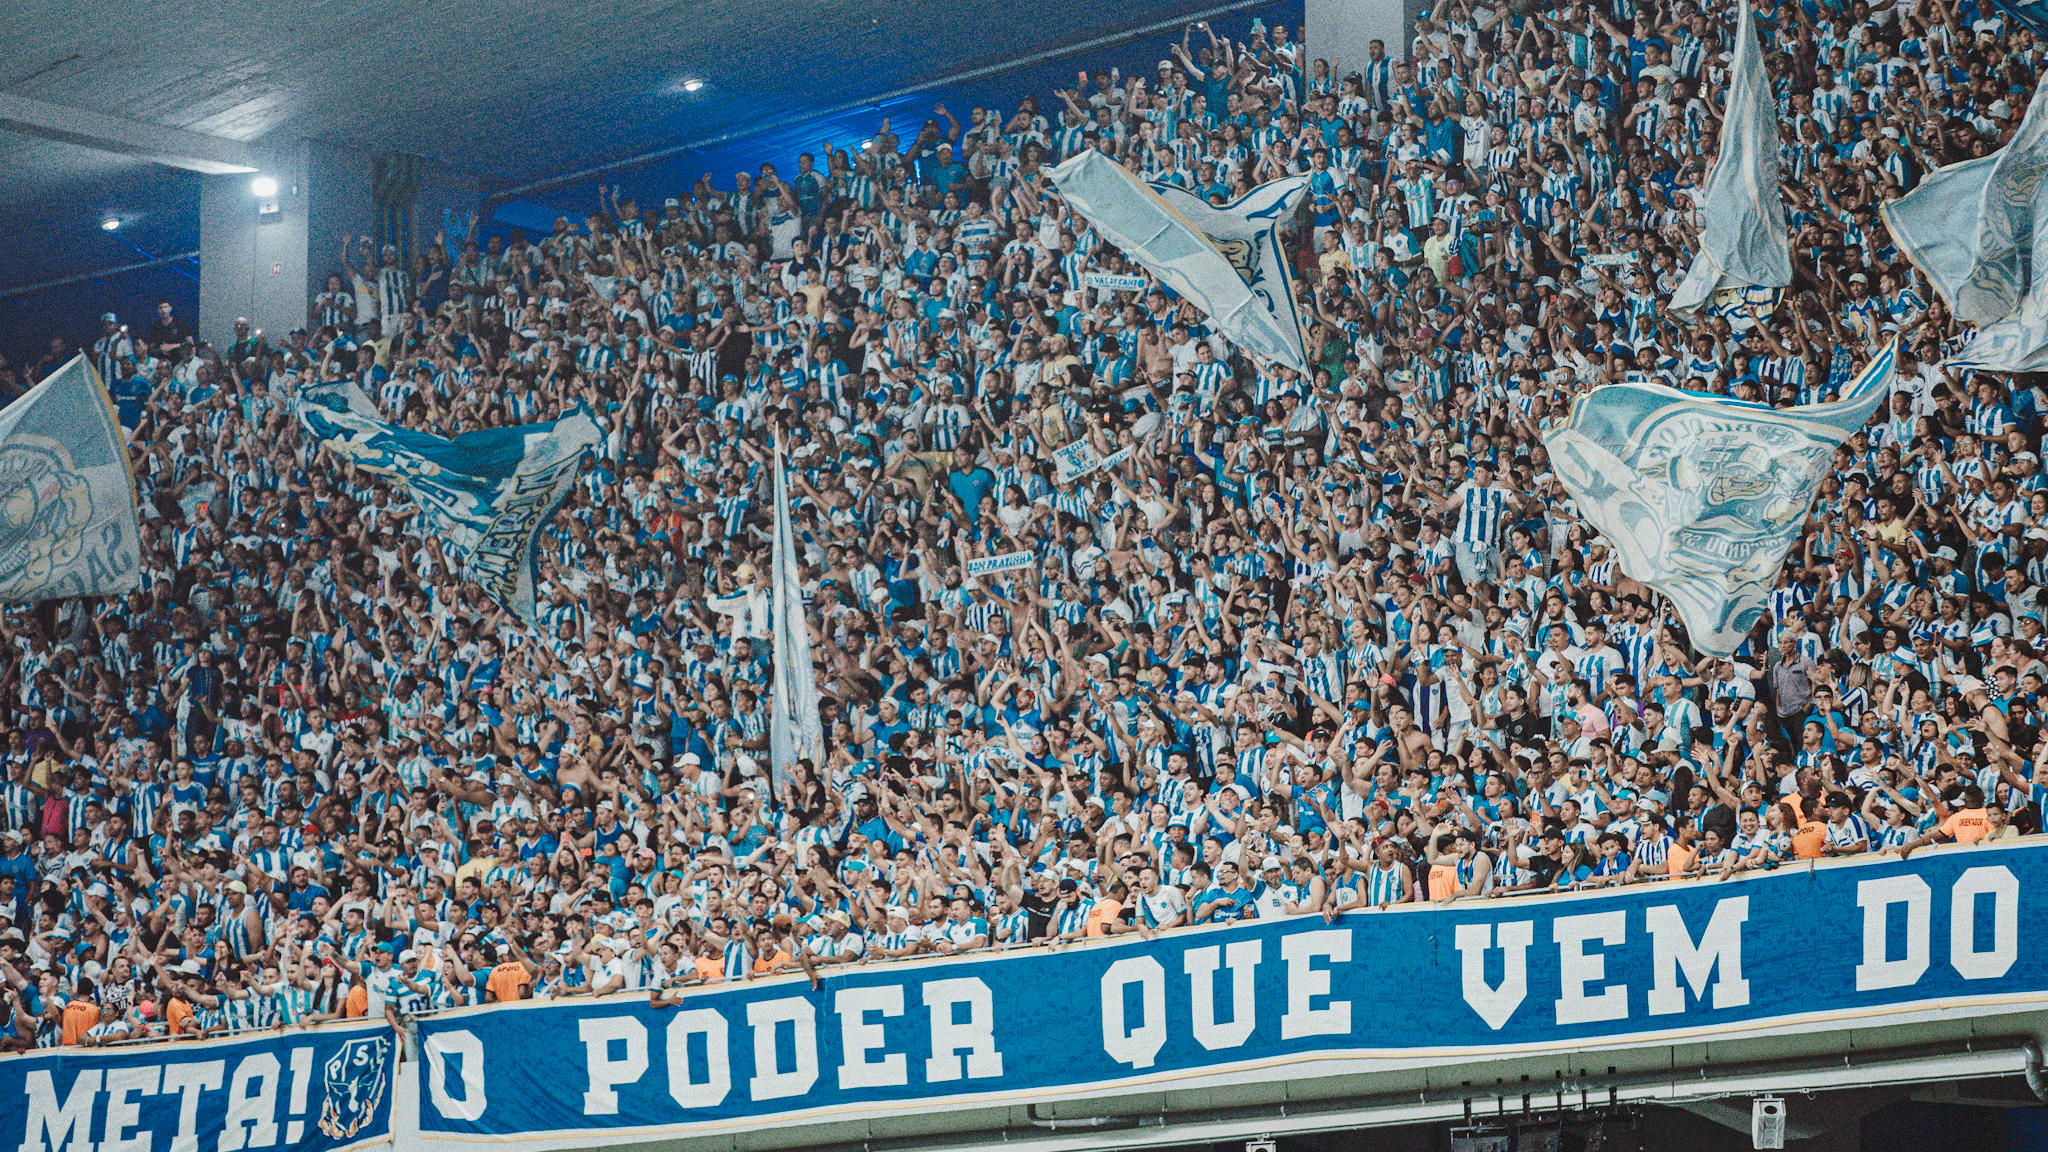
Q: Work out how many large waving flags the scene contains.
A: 7